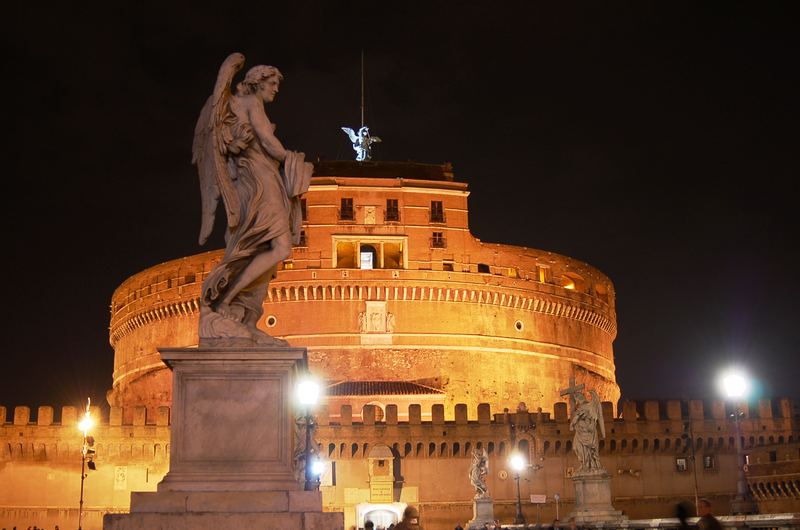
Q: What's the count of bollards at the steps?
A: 0